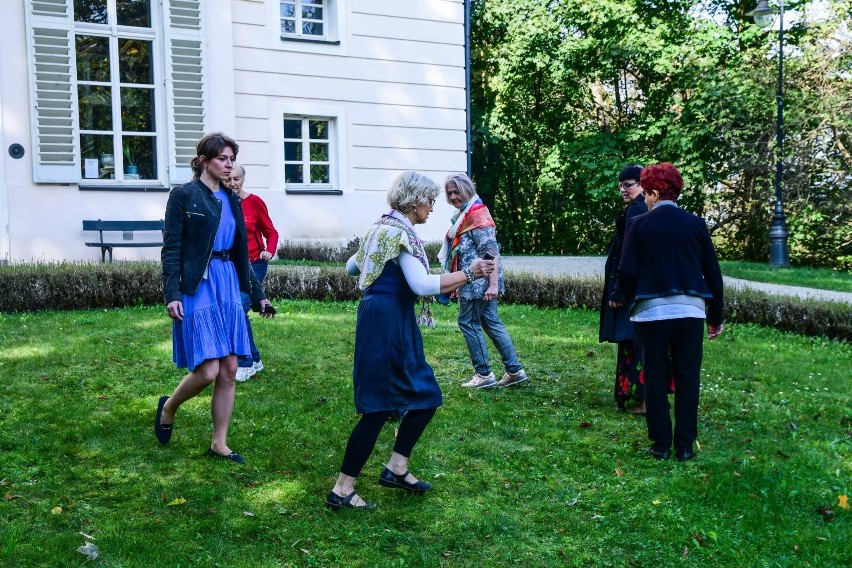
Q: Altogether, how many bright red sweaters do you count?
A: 1